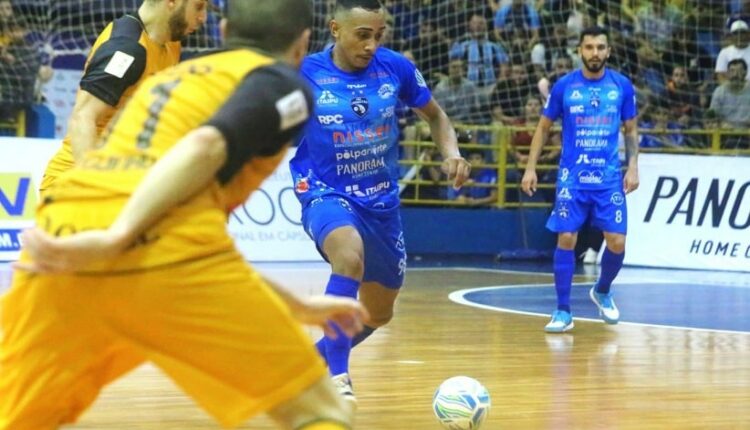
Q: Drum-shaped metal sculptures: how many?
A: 0